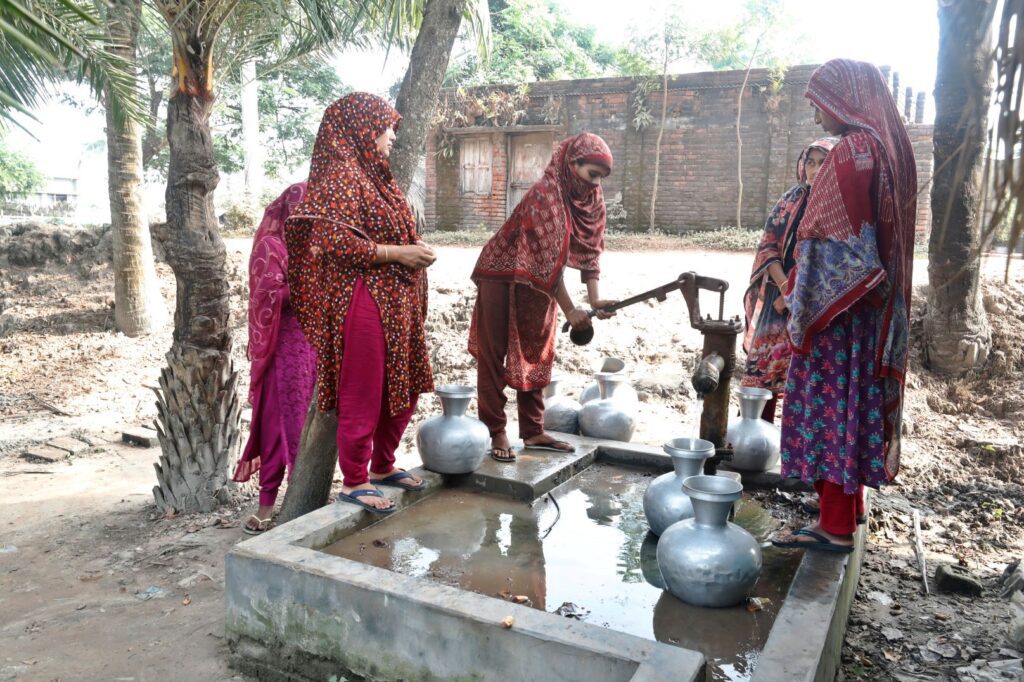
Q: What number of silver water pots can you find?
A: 7